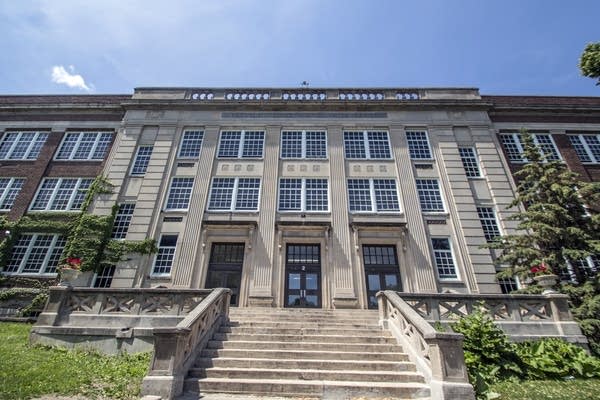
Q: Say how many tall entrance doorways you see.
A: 3